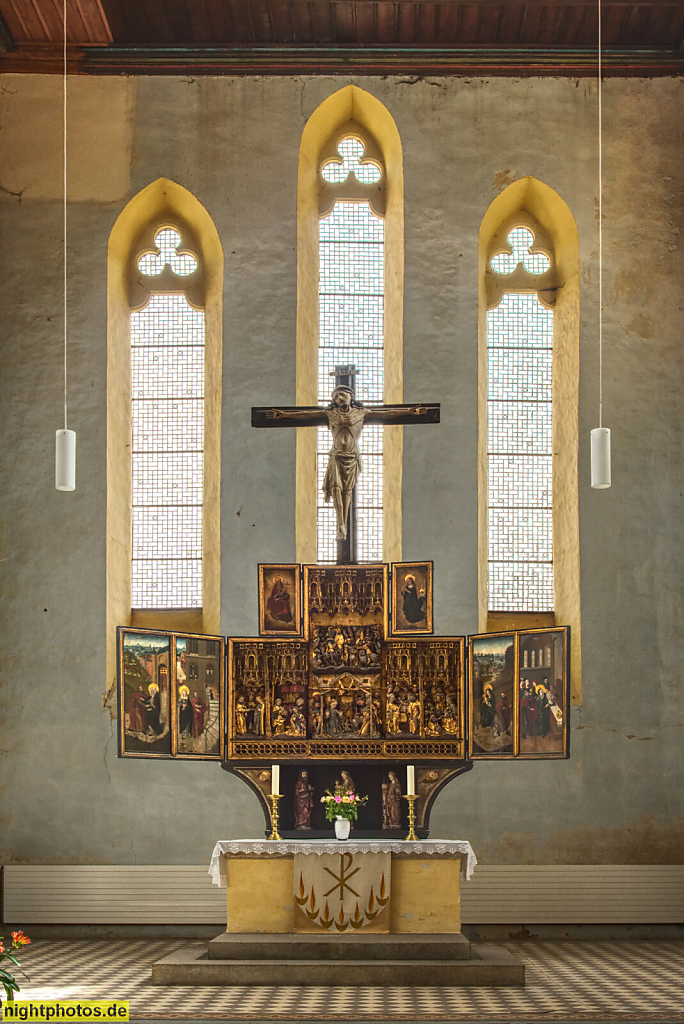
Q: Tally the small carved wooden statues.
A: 3